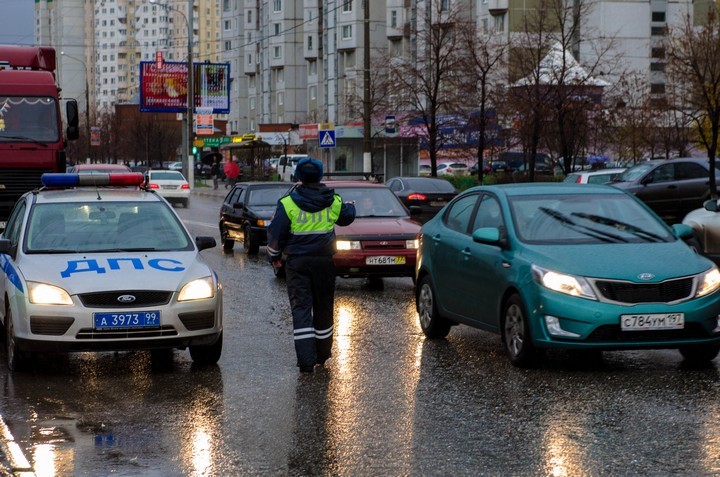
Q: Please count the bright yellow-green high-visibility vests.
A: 1